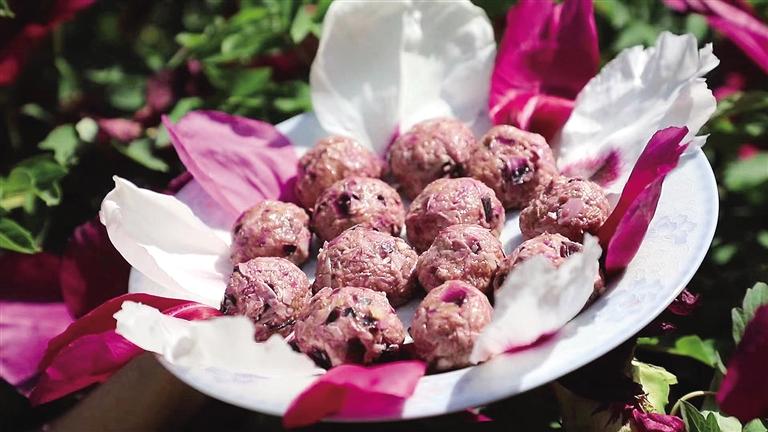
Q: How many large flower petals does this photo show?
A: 10